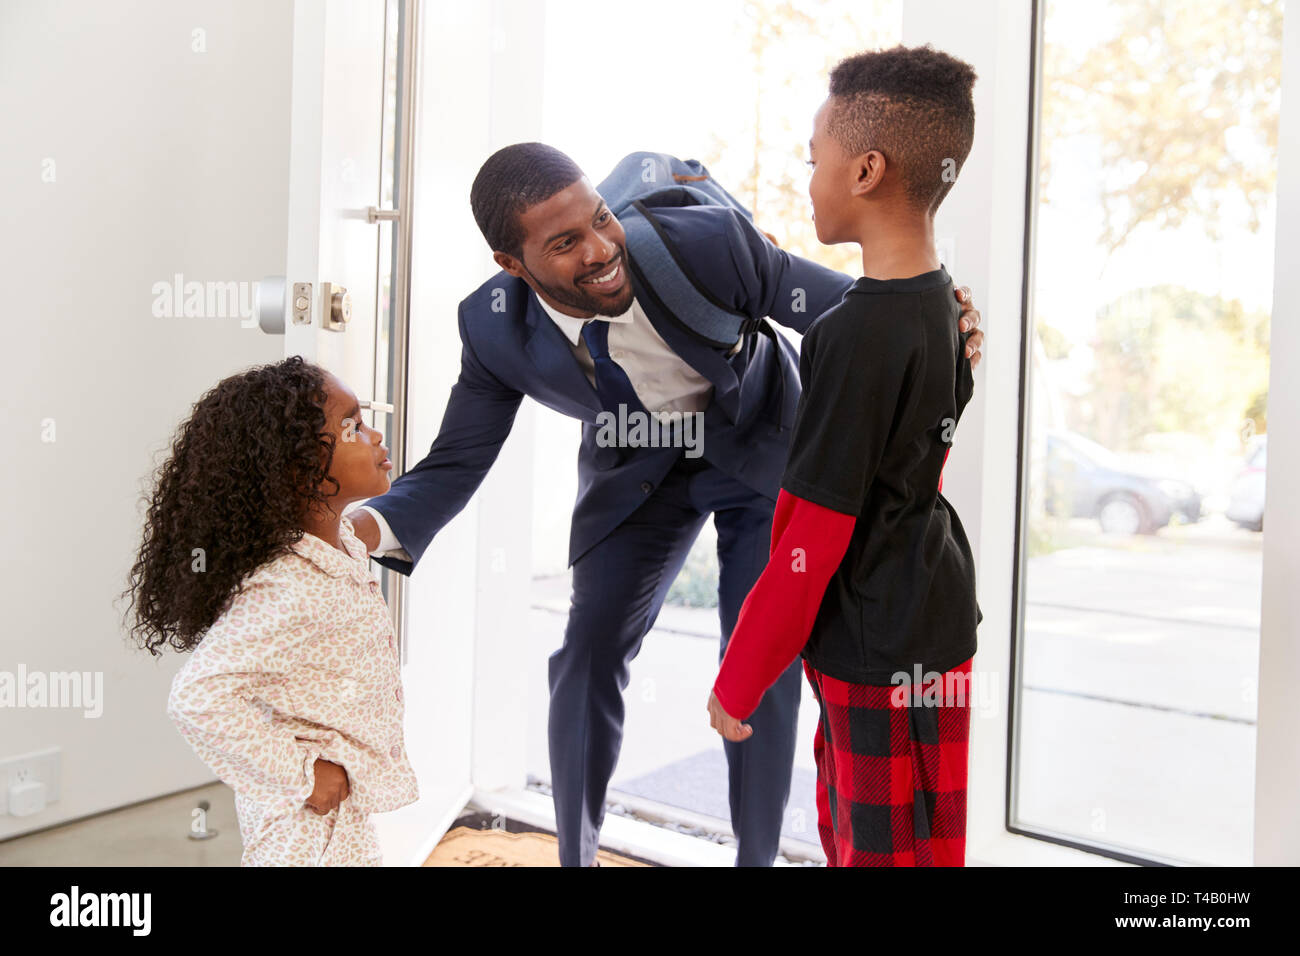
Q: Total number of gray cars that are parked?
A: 1